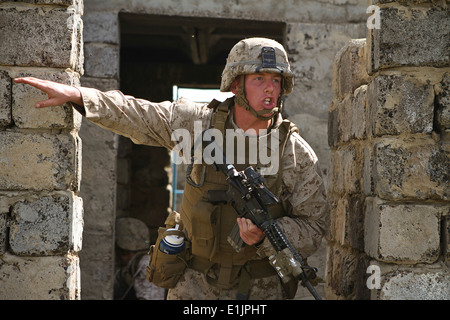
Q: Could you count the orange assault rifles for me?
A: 0